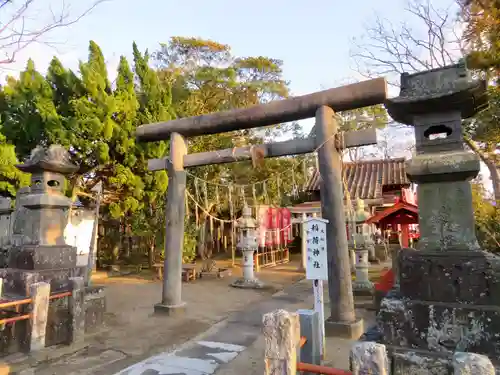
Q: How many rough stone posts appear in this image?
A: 5